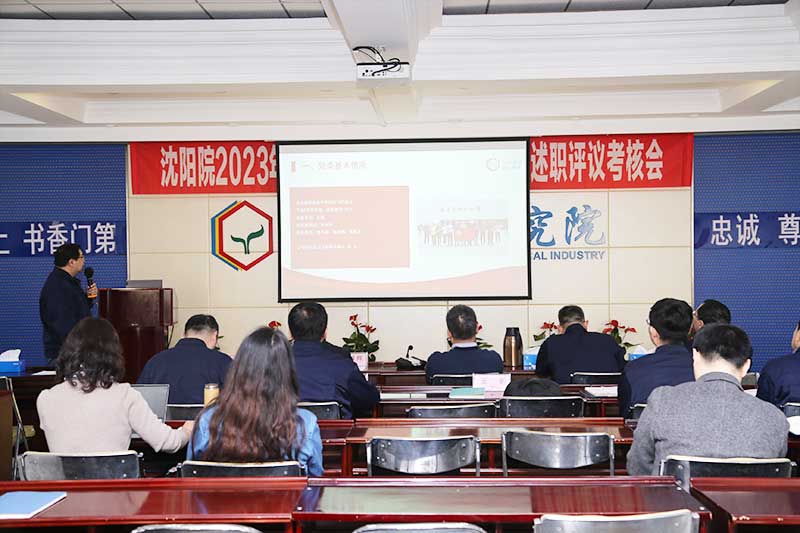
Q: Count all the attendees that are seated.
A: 10